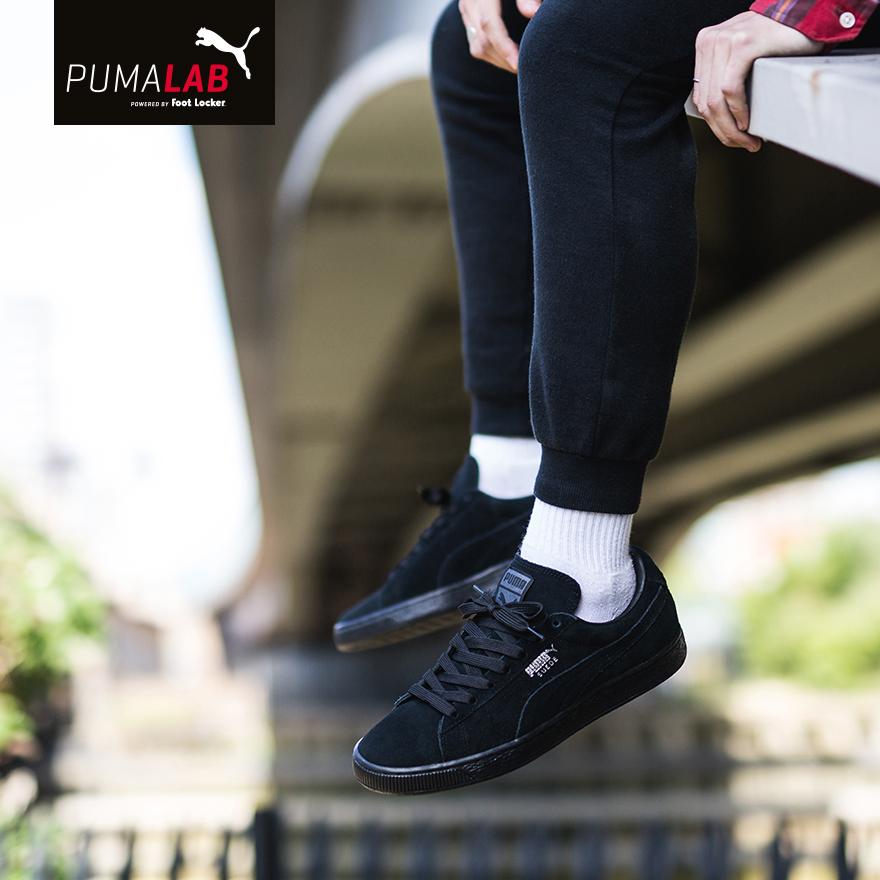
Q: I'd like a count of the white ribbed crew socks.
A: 2